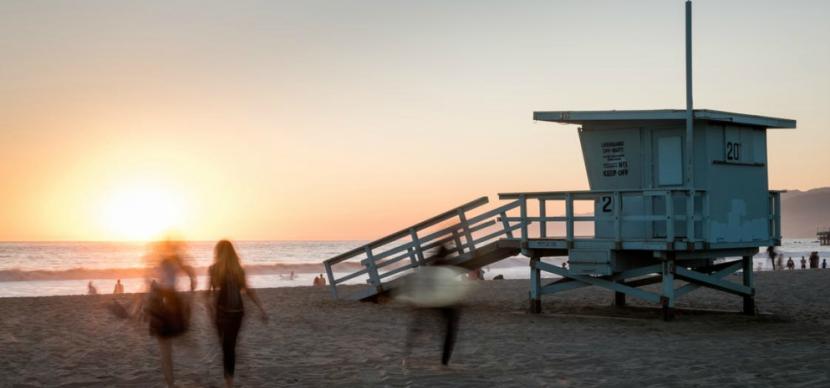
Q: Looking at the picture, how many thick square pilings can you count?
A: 4